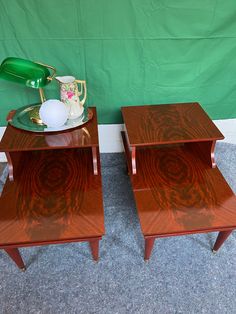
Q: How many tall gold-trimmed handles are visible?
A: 1